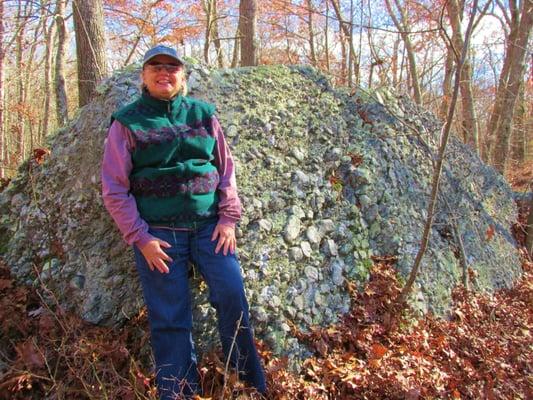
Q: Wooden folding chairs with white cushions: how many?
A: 0